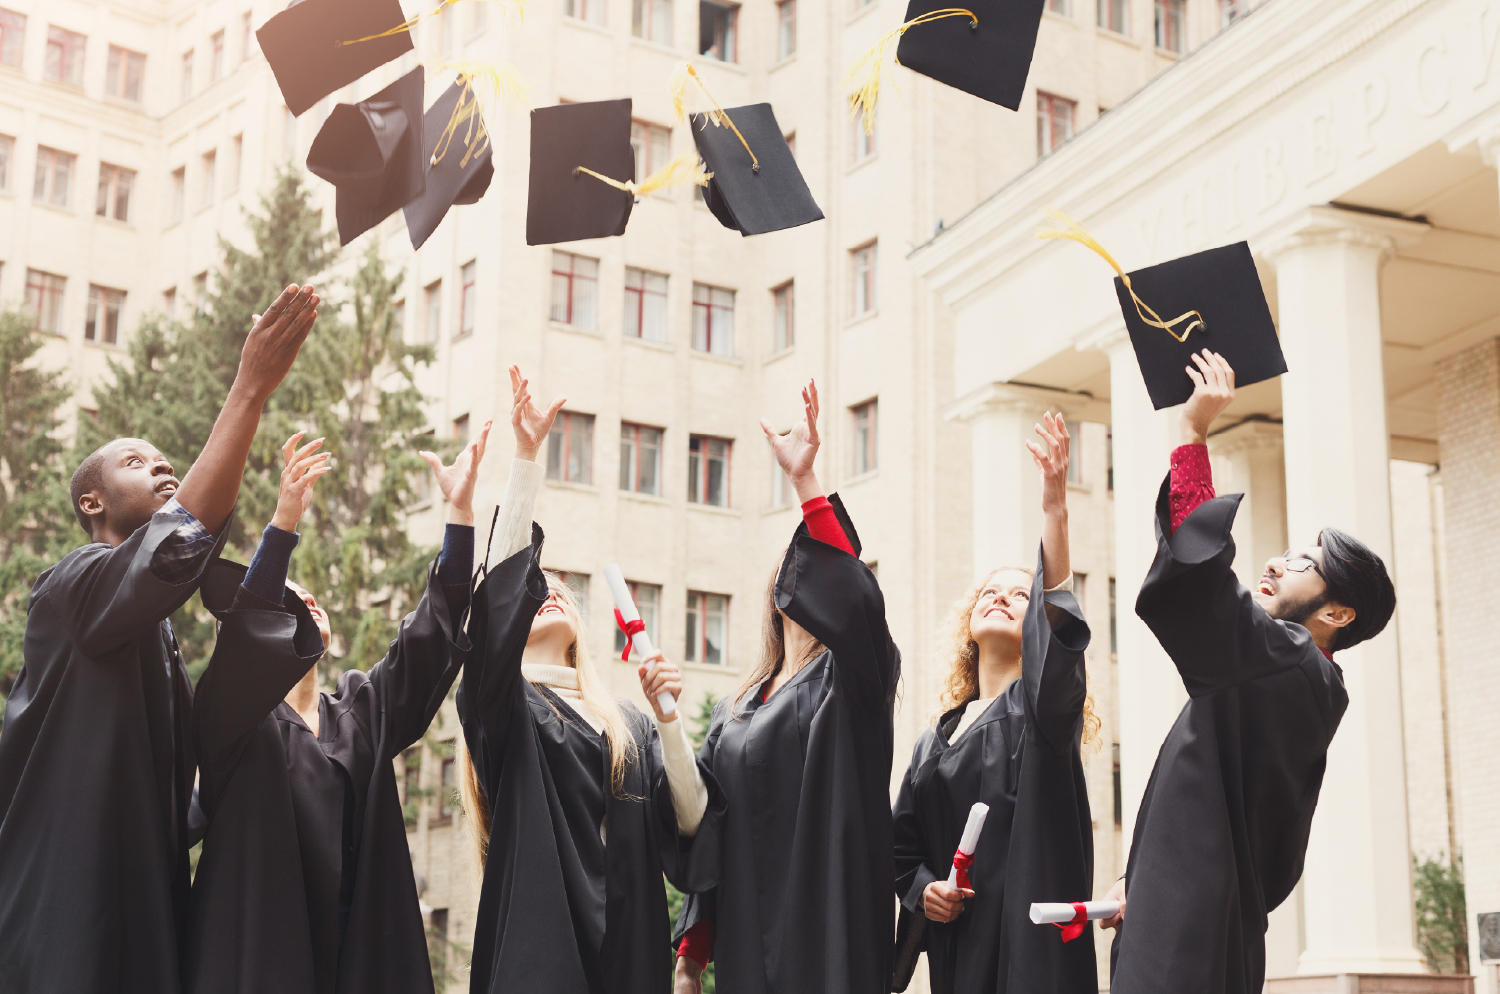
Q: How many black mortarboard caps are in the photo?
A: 7